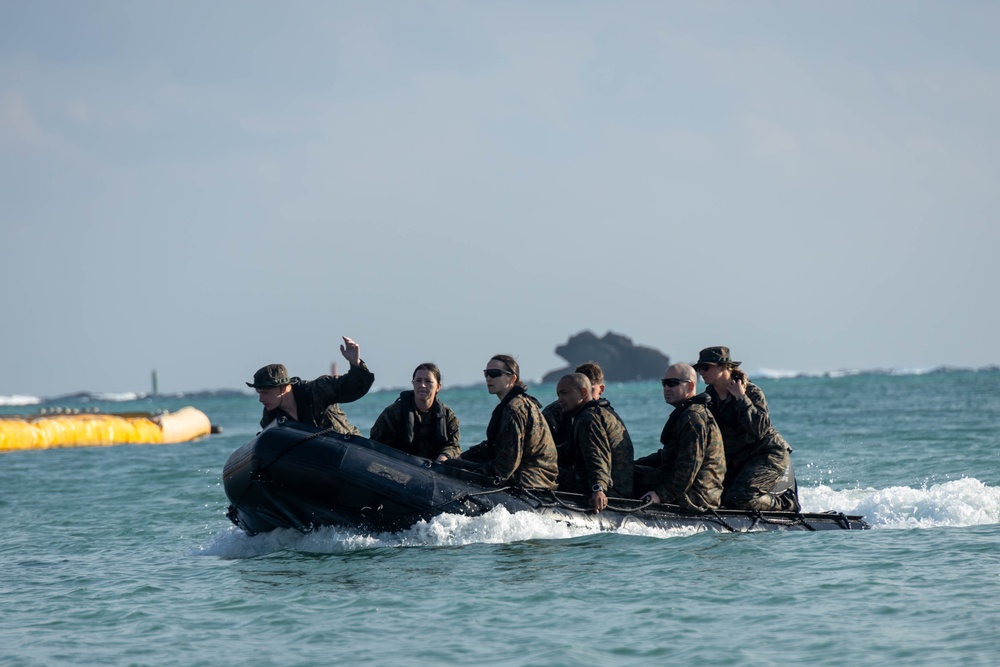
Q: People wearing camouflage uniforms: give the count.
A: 7